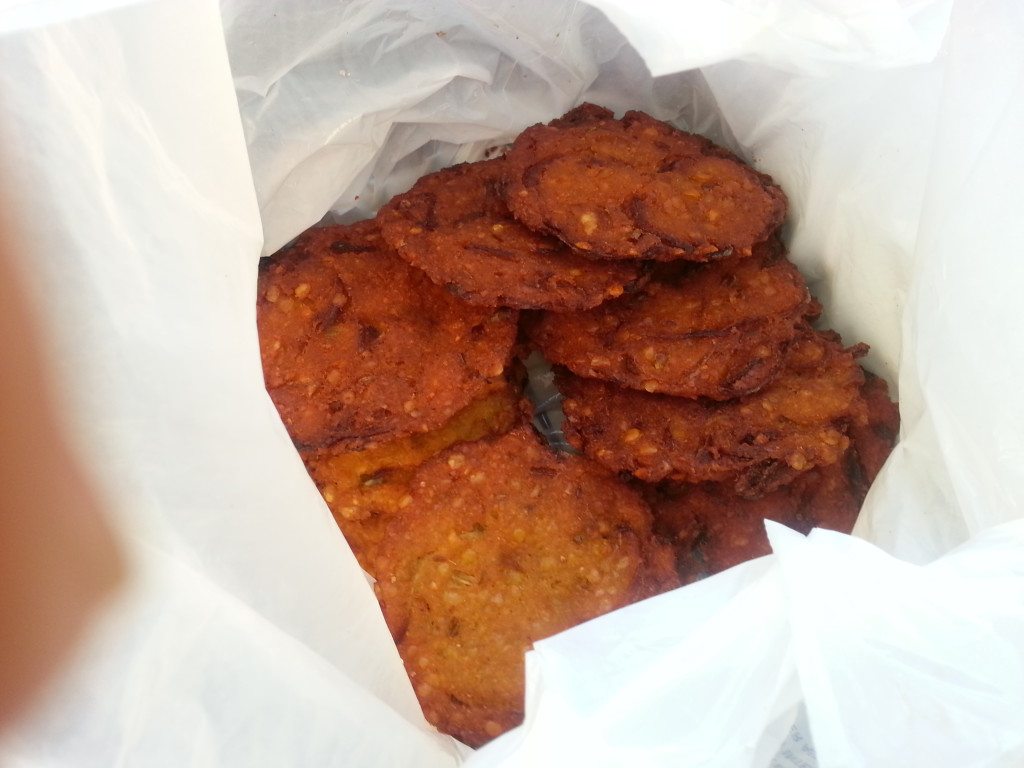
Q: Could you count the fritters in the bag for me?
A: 8